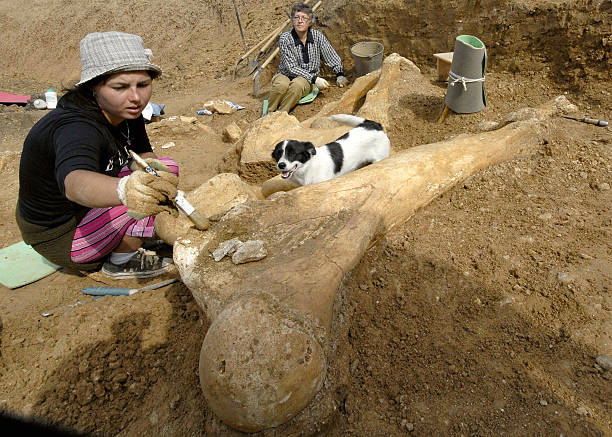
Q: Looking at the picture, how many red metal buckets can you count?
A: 0